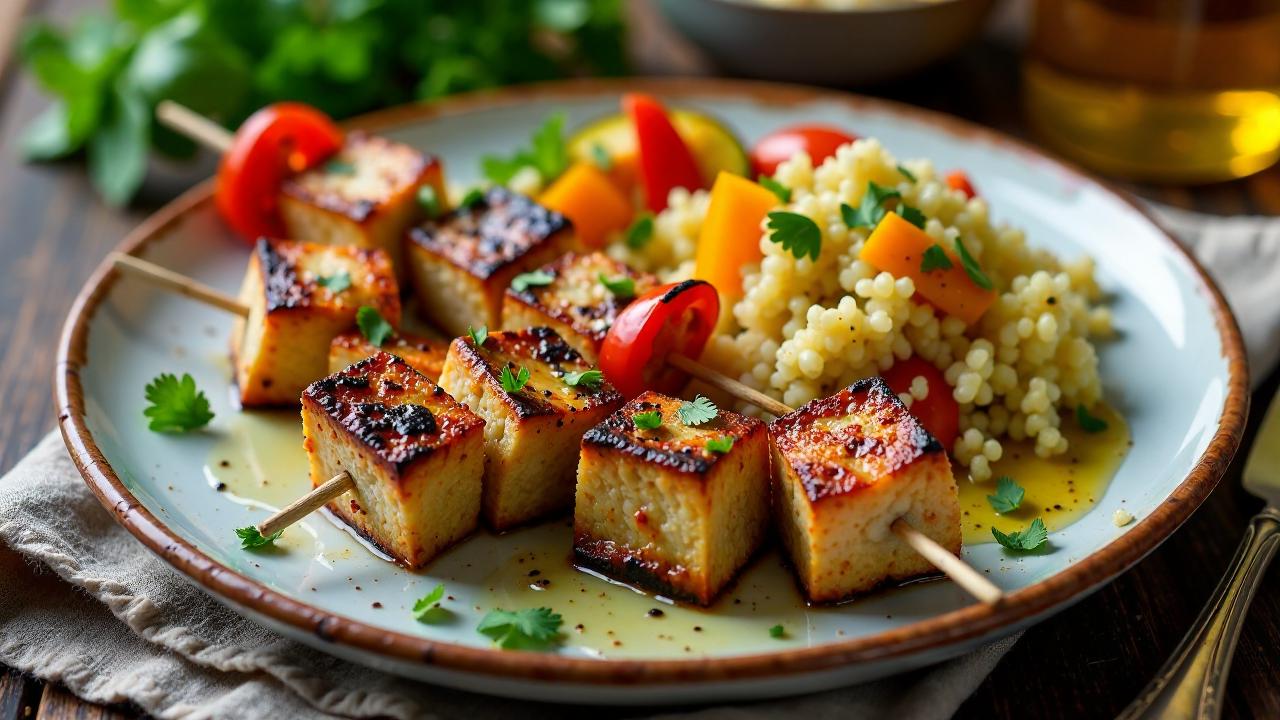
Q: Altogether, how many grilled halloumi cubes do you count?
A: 9